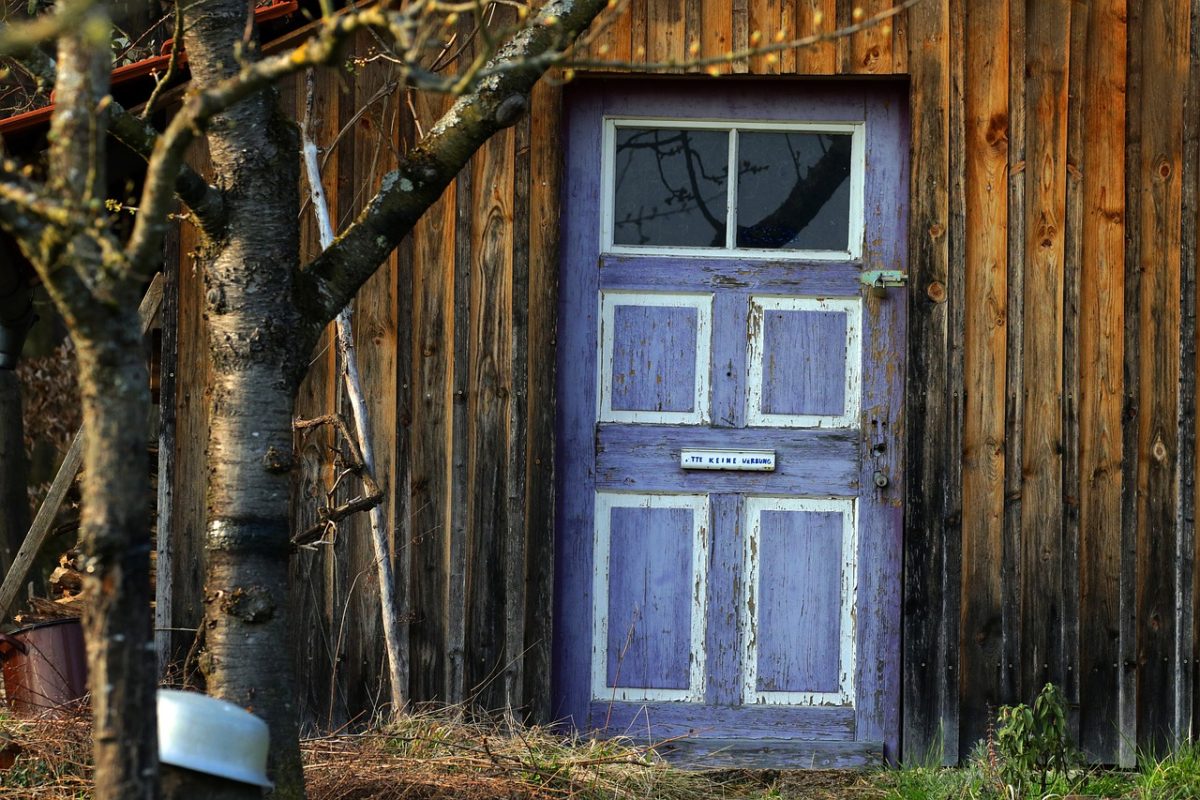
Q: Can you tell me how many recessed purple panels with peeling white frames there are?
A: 4